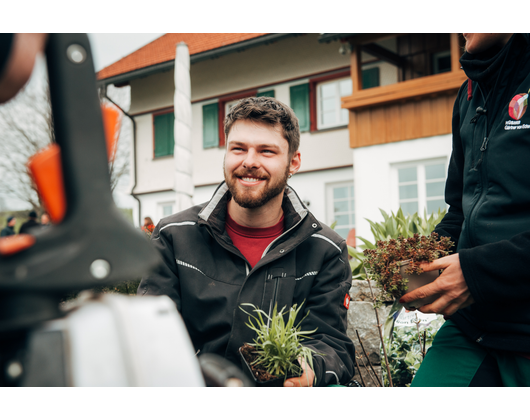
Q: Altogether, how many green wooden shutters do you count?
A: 5